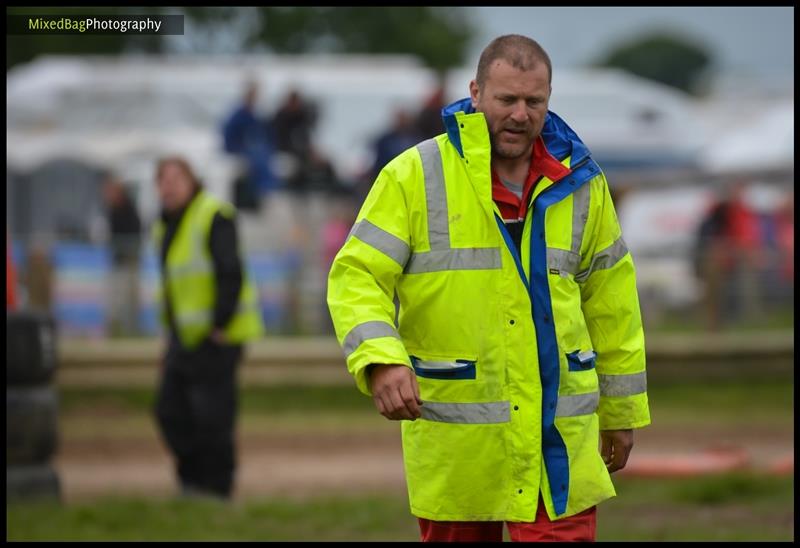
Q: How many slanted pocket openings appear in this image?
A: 2